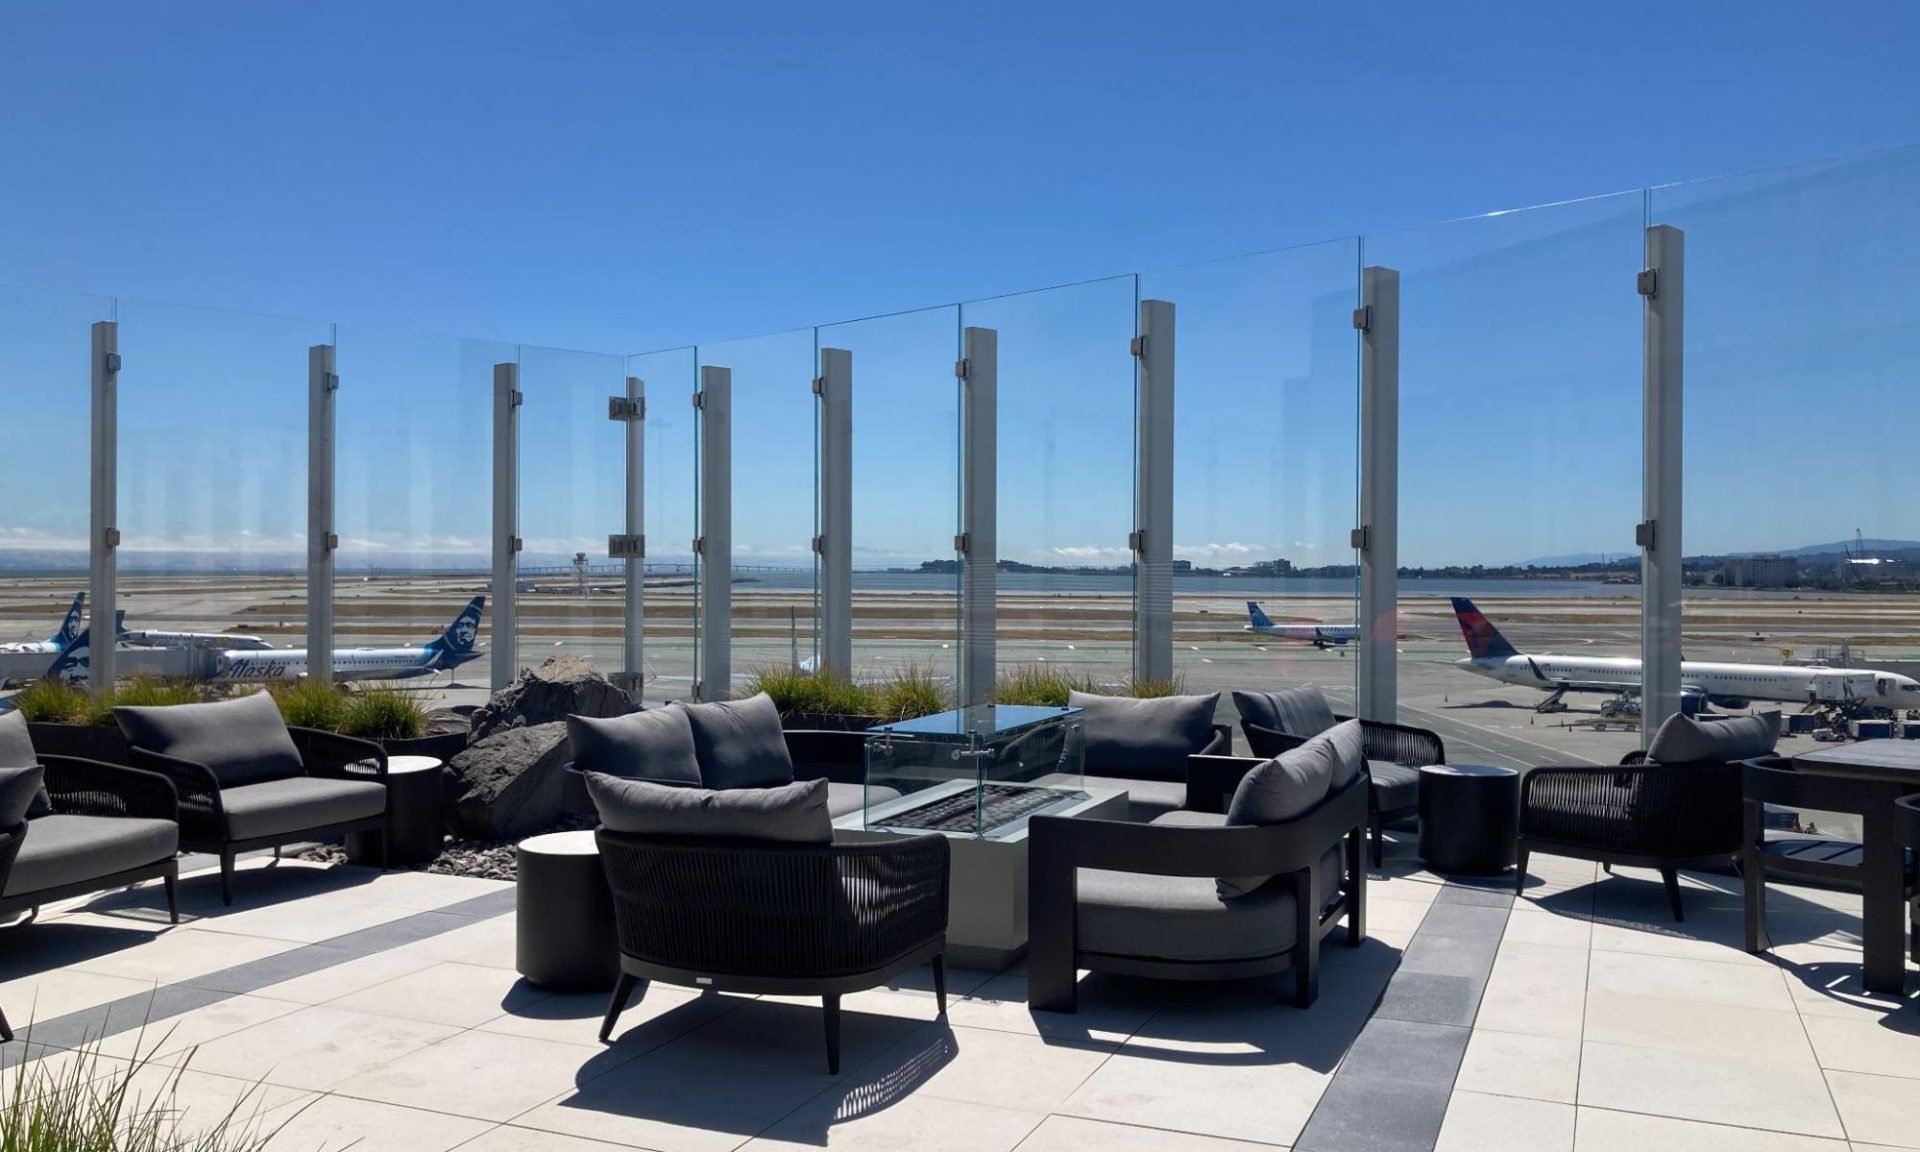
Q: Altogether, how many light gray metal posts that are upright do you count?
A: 10